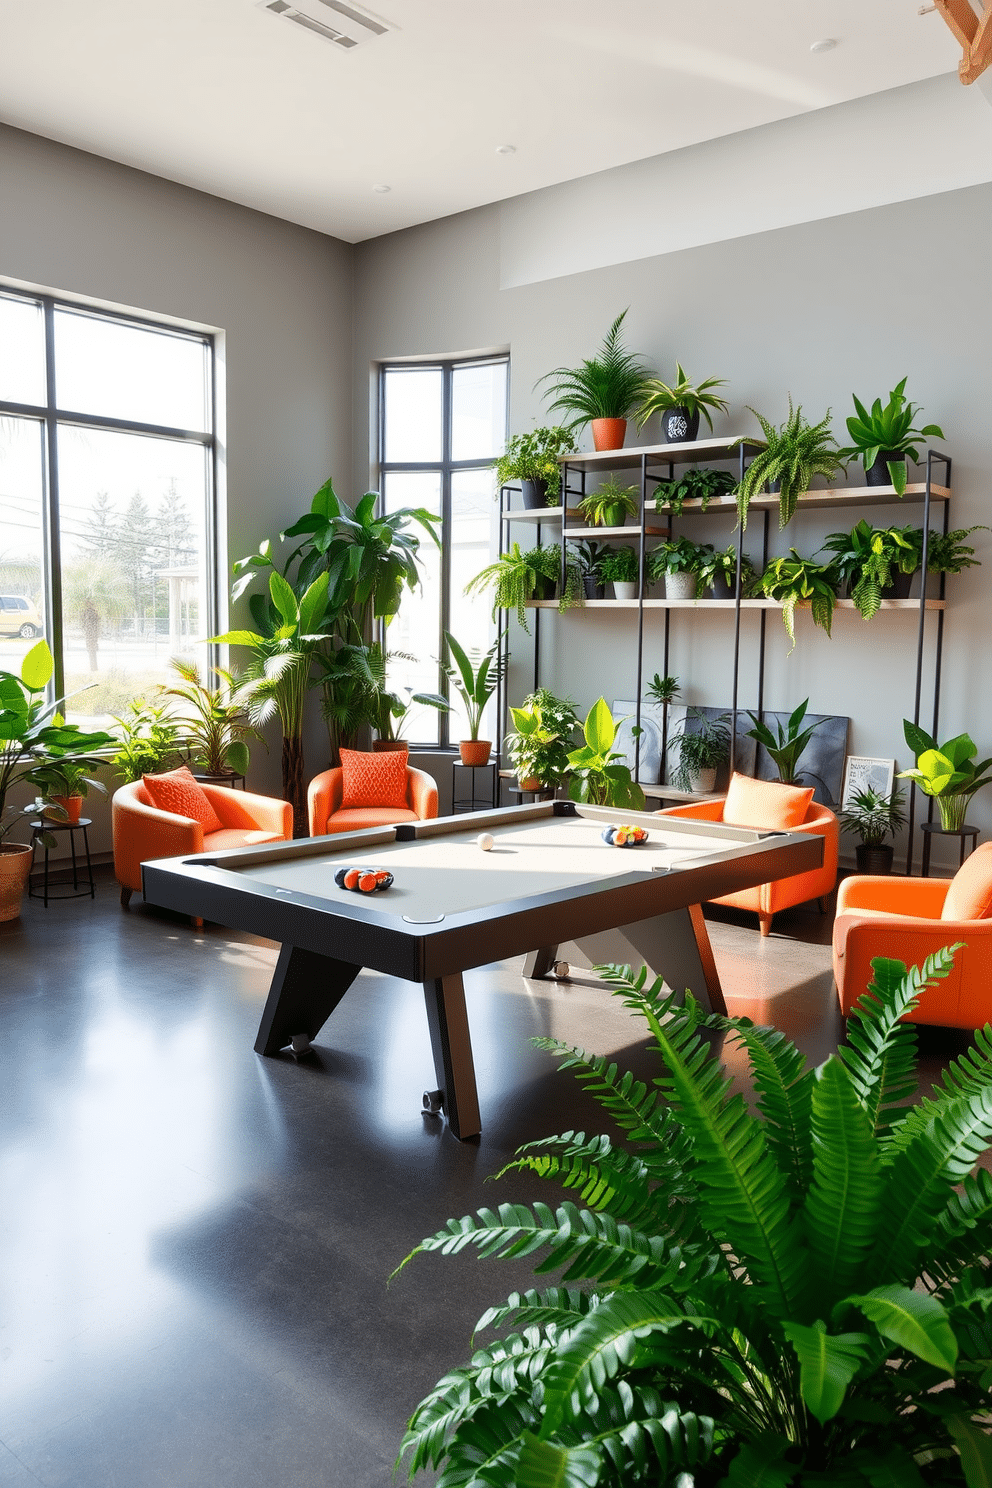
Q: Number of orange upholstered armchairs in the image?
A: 4